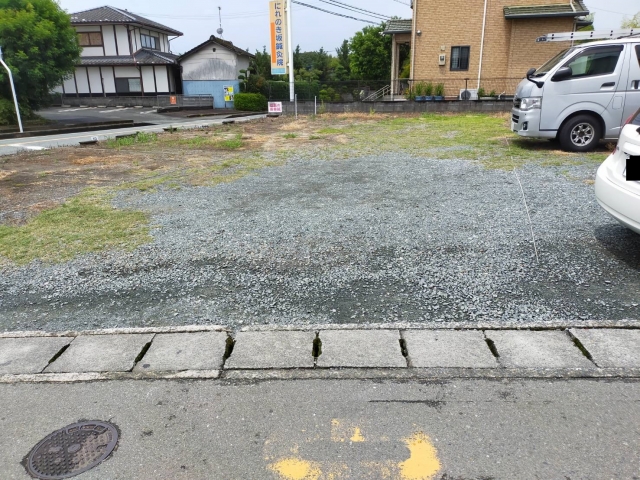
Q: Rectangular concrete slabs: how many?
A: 8